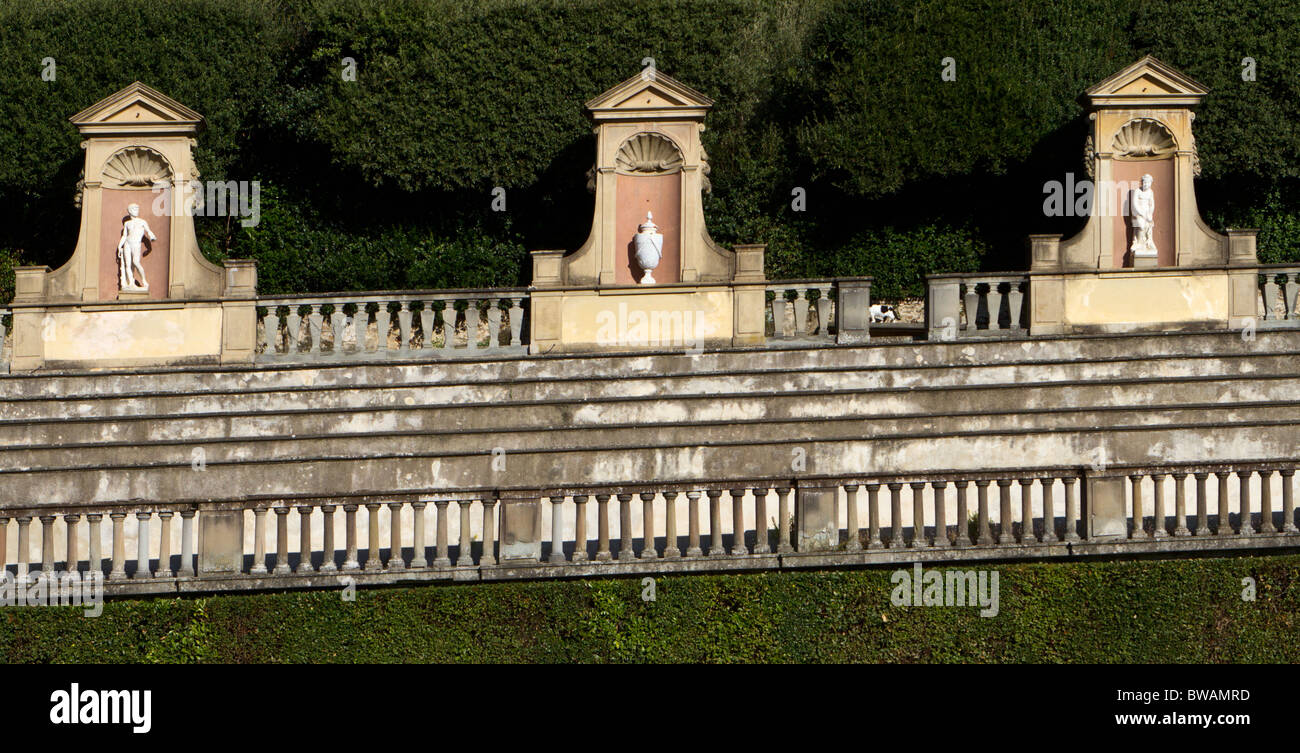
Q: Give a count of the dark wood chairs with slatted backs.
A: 0